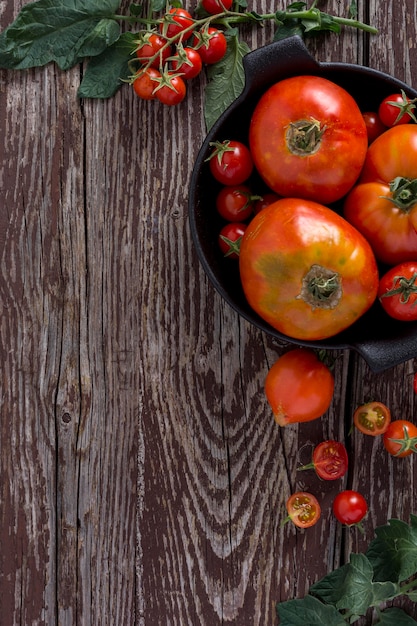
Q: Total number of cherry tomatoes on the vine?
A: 7